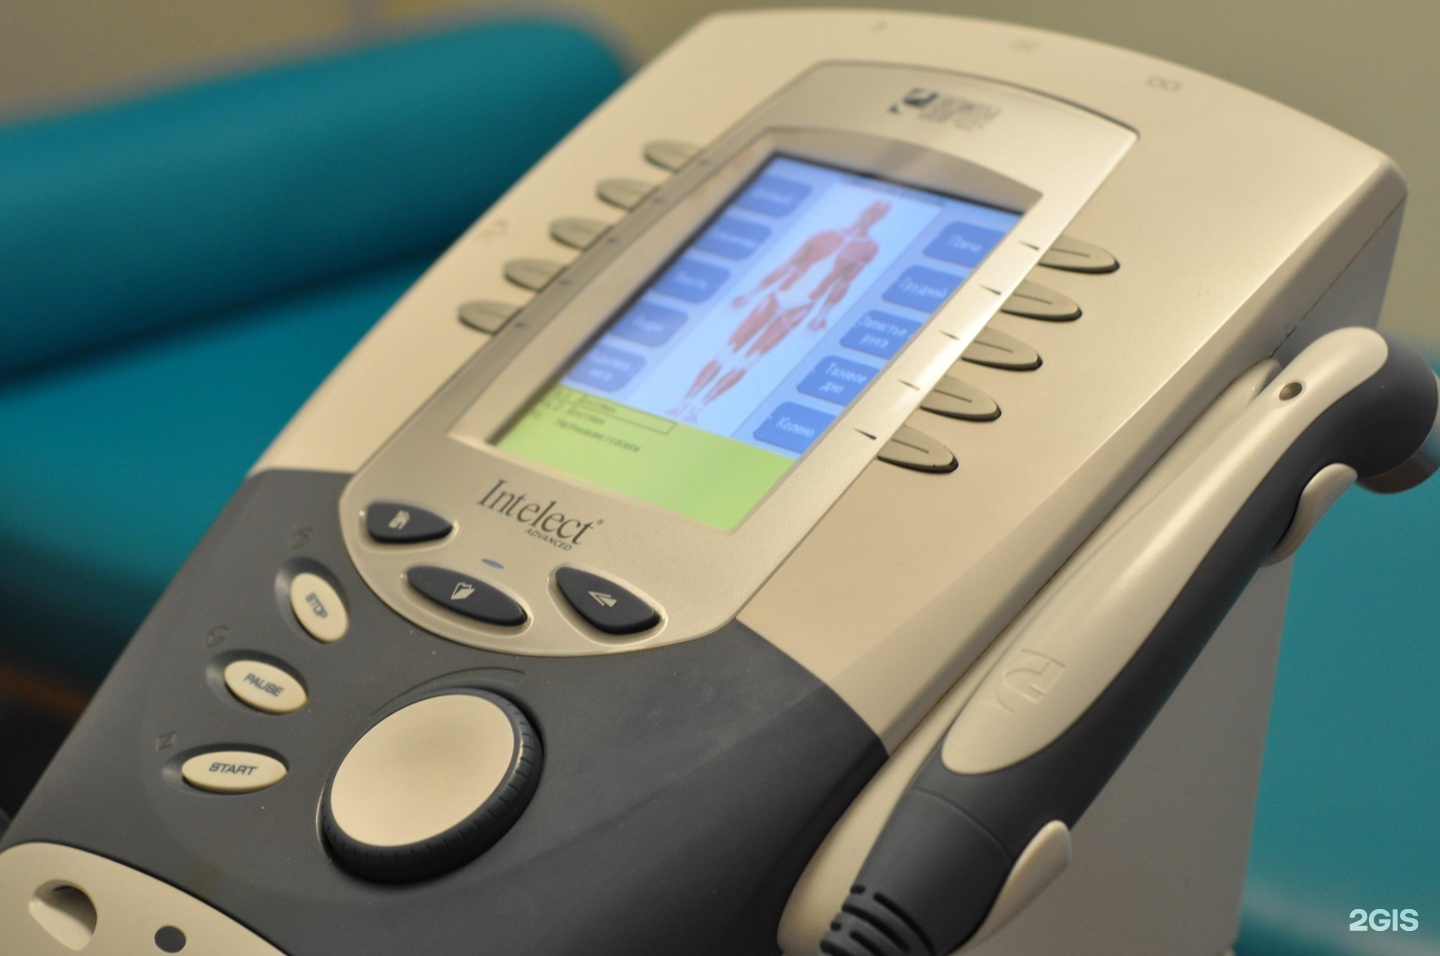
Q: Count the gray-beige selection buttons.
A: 10